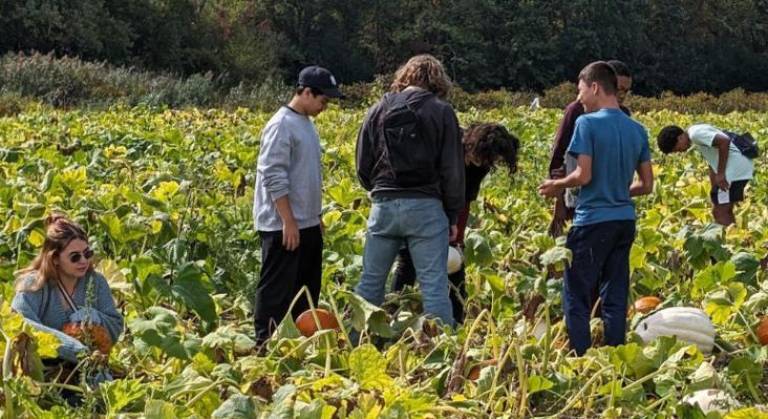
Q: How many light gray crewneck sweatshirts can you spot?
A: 1